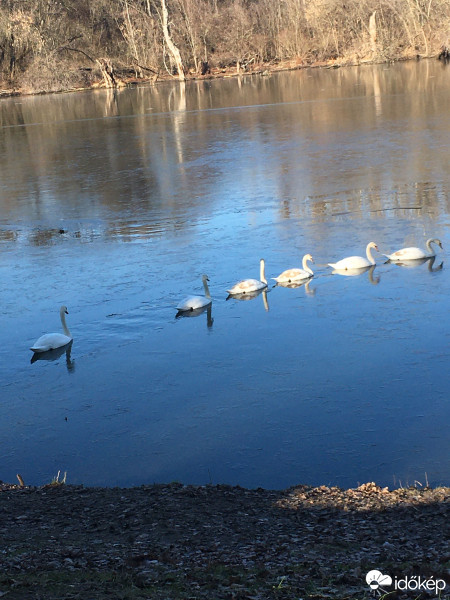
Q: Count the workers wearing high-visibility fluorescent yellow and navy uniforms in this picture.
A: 0